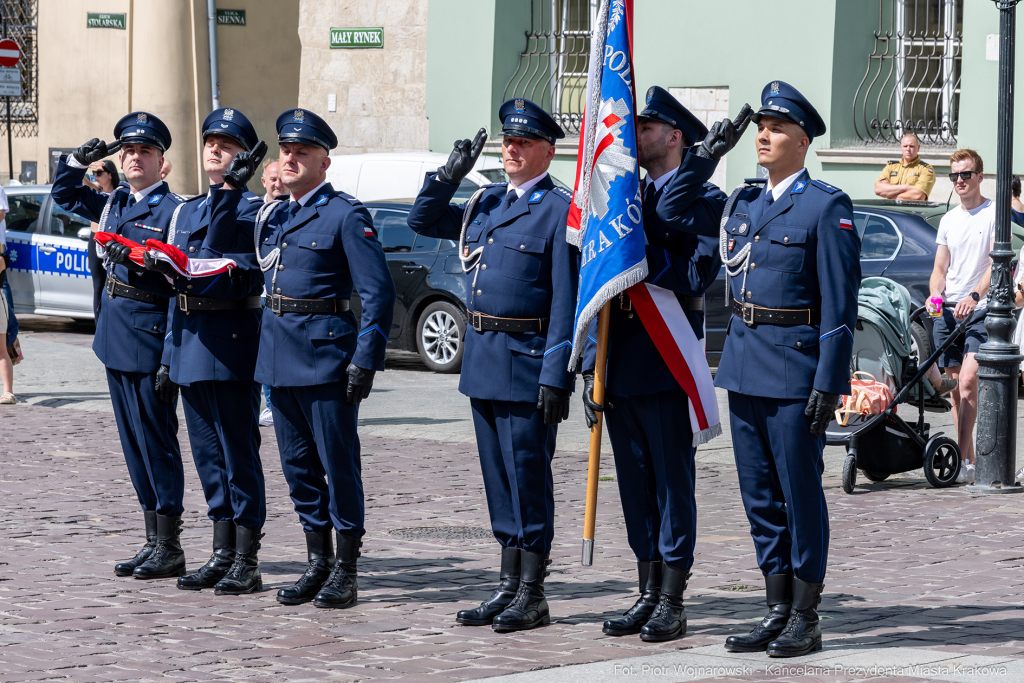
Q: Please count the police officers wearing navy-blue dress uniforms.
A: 6